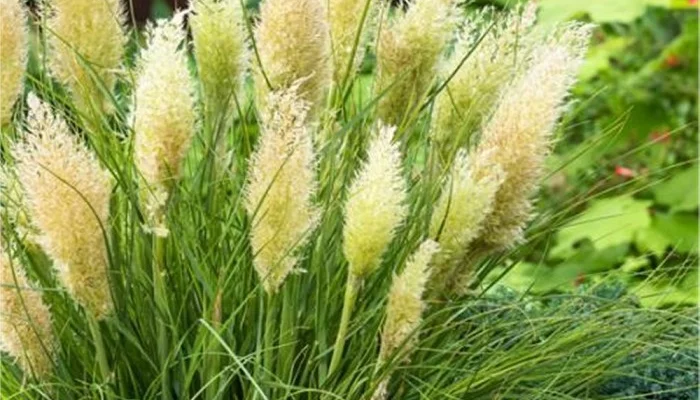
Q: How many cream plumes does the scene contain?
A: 15